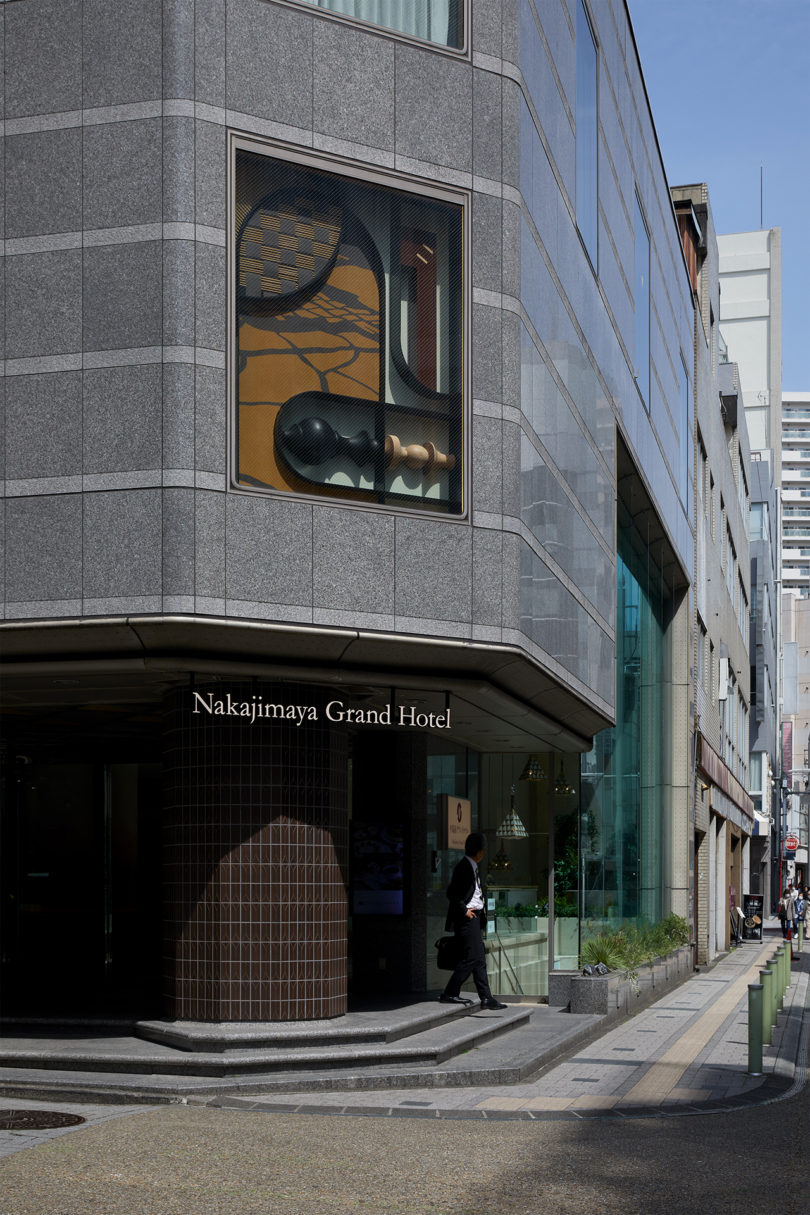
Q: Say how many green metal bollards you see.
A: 7